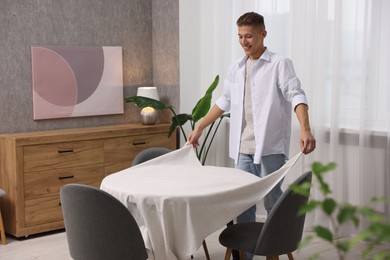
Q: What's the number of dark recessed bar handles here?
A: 3